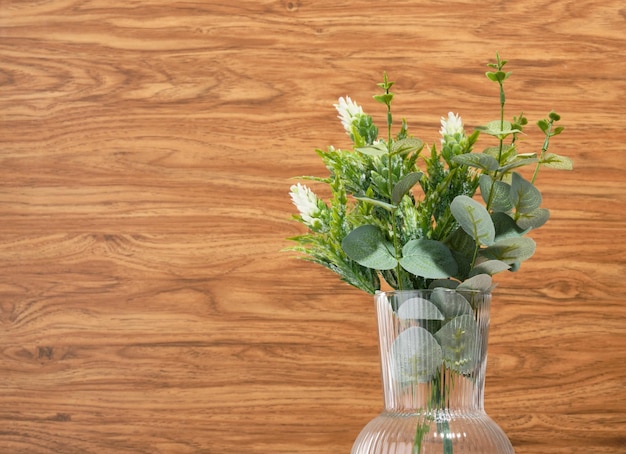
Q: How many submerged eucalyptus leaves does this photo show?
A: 4